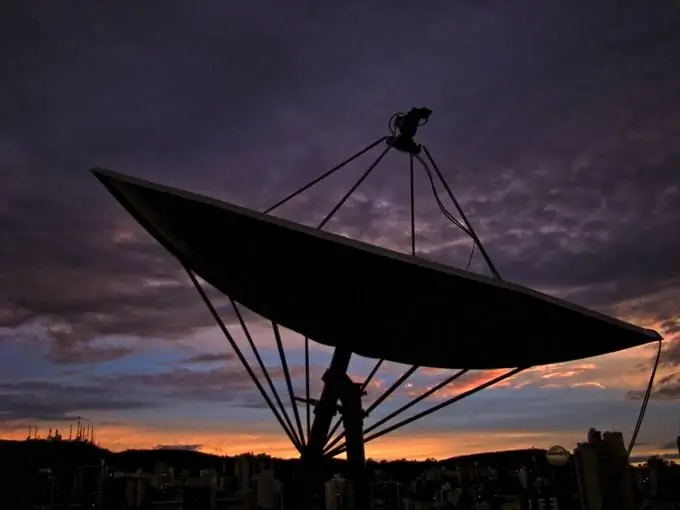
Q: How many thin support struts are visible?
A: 12